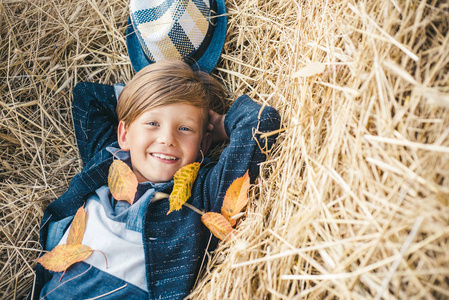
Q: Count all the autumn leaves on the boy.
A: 6